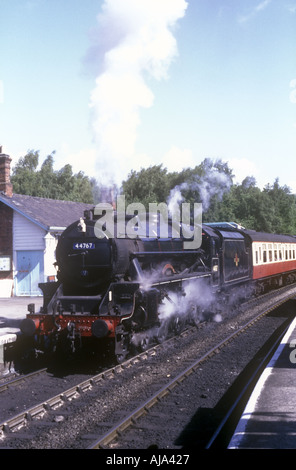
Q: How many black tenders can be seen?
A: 1